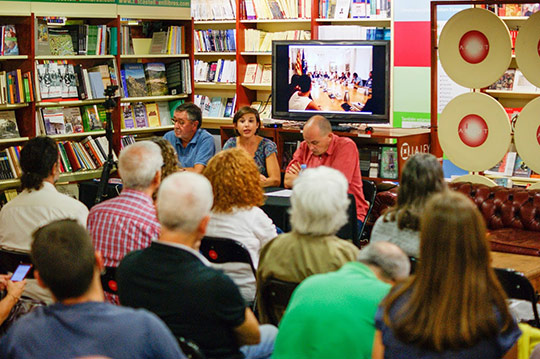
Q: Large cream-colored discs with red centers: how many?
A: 4